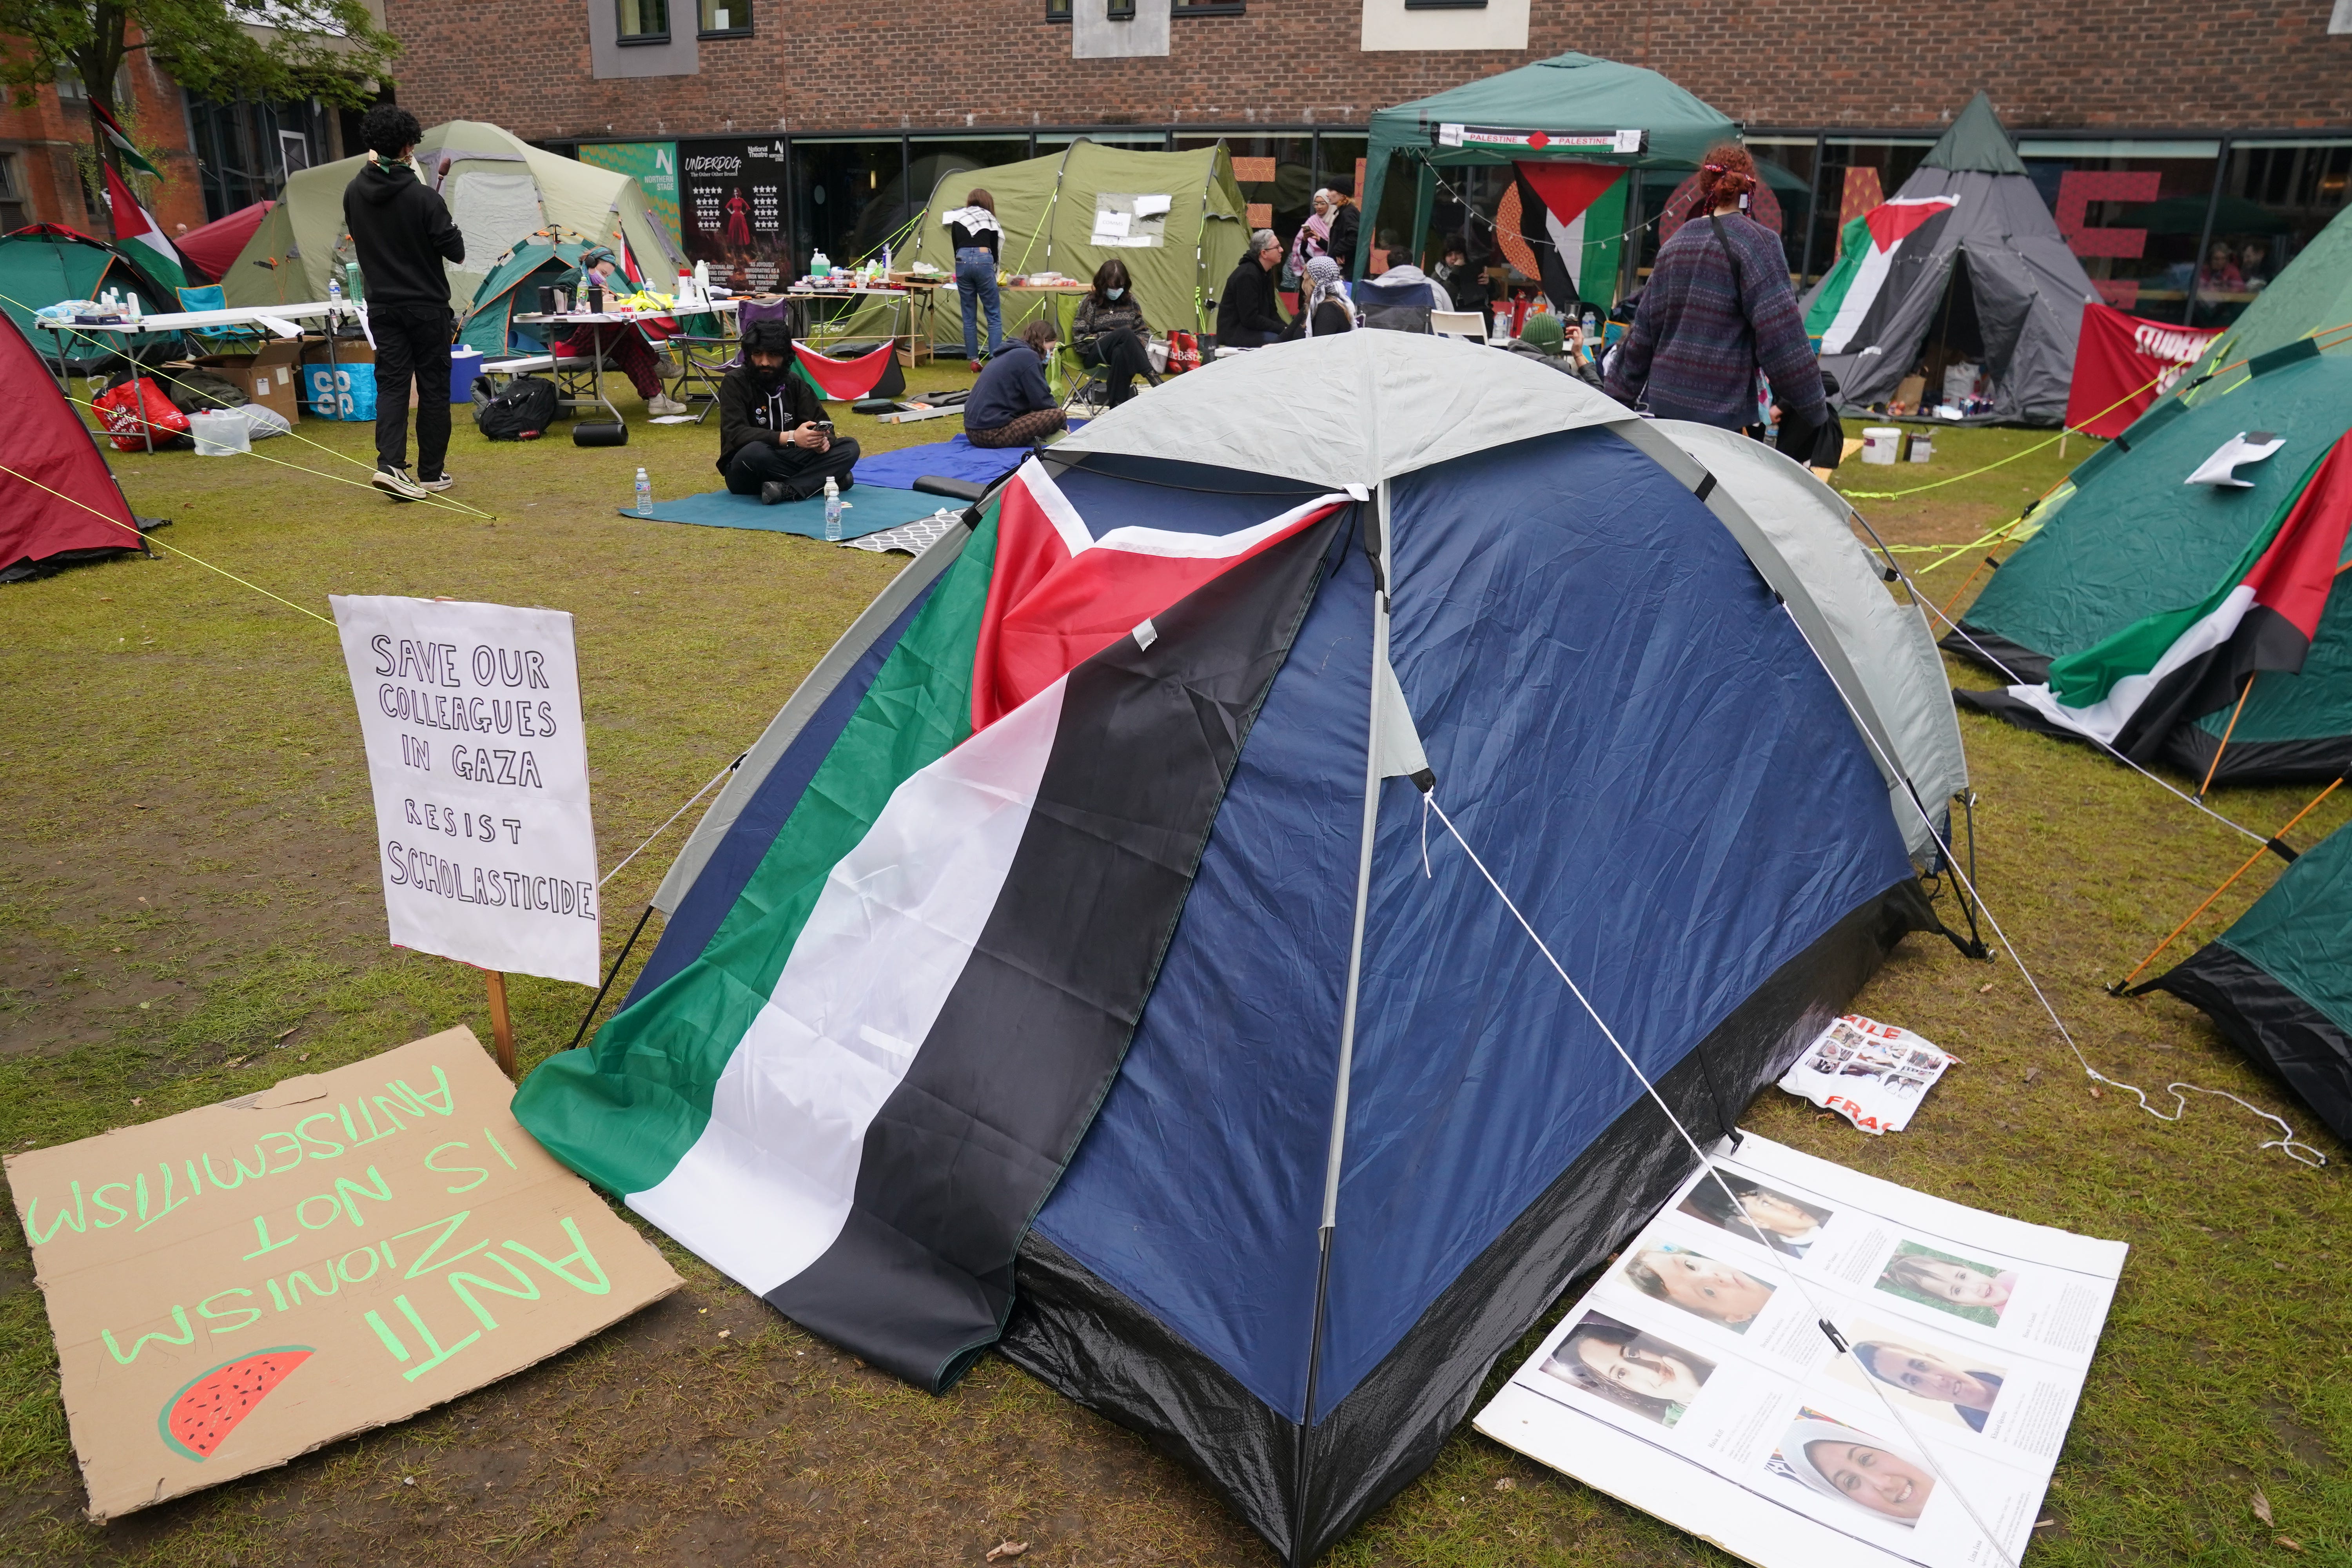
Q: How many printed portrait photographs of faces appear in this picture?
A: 6